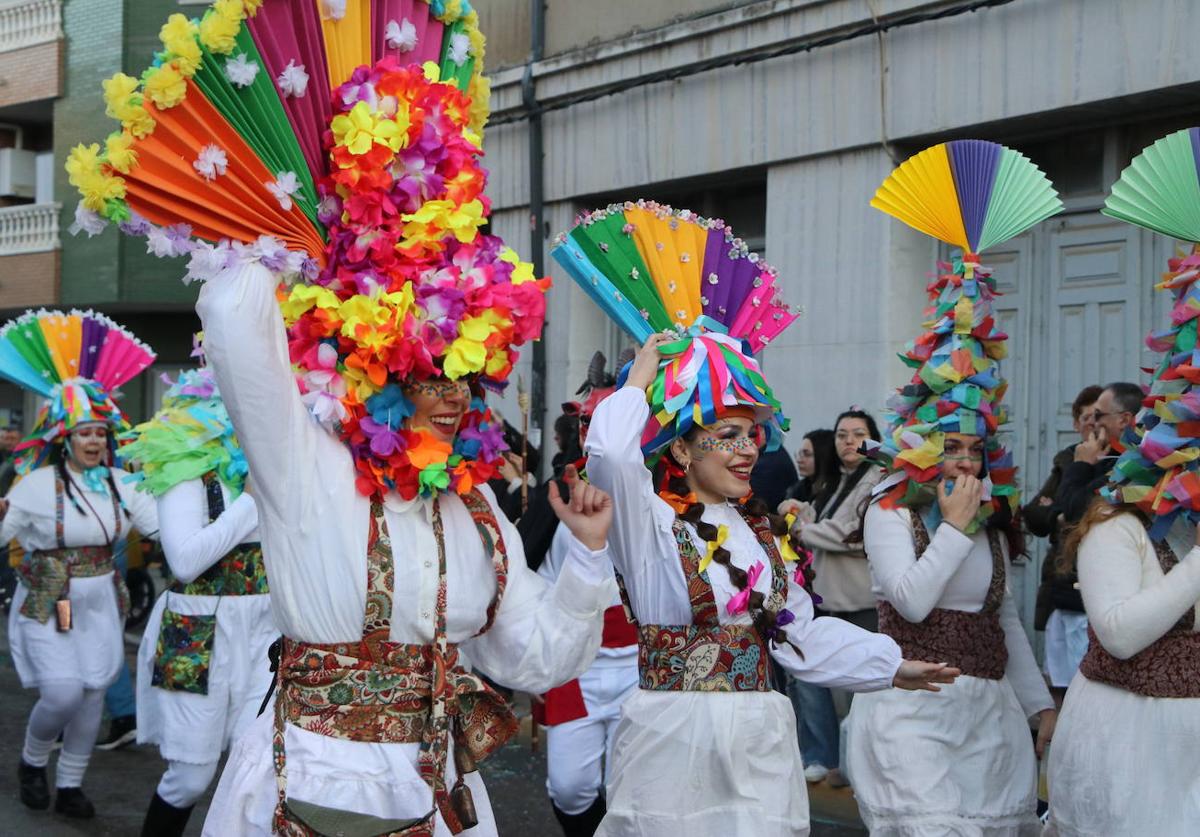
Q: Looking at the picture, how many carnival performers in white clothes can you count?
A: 7